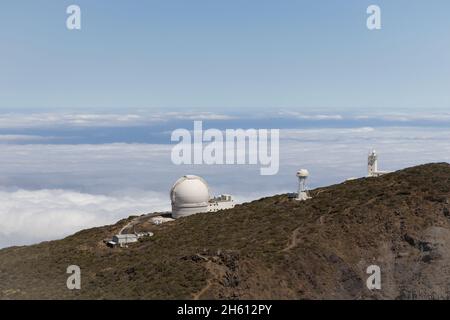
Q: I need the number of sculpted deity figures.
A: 0